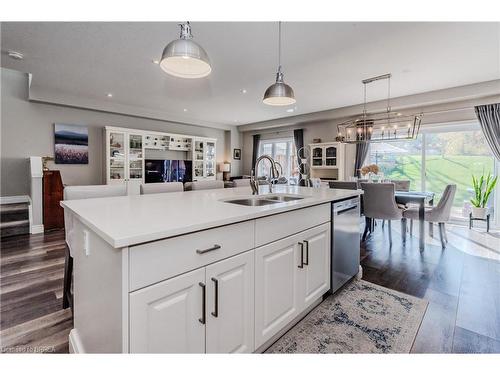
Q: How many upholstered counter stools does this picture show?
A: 4